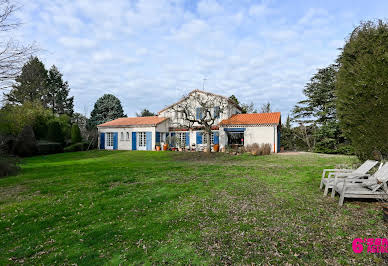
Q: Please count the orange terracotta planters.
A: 3